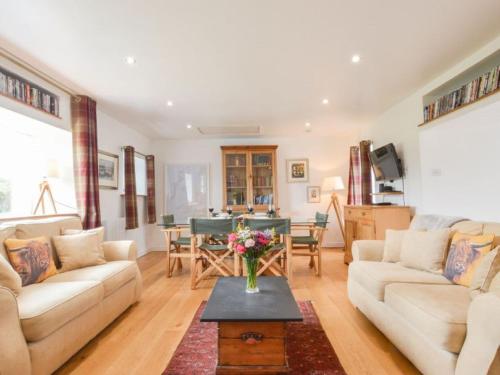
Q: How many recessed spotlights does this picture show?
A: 6